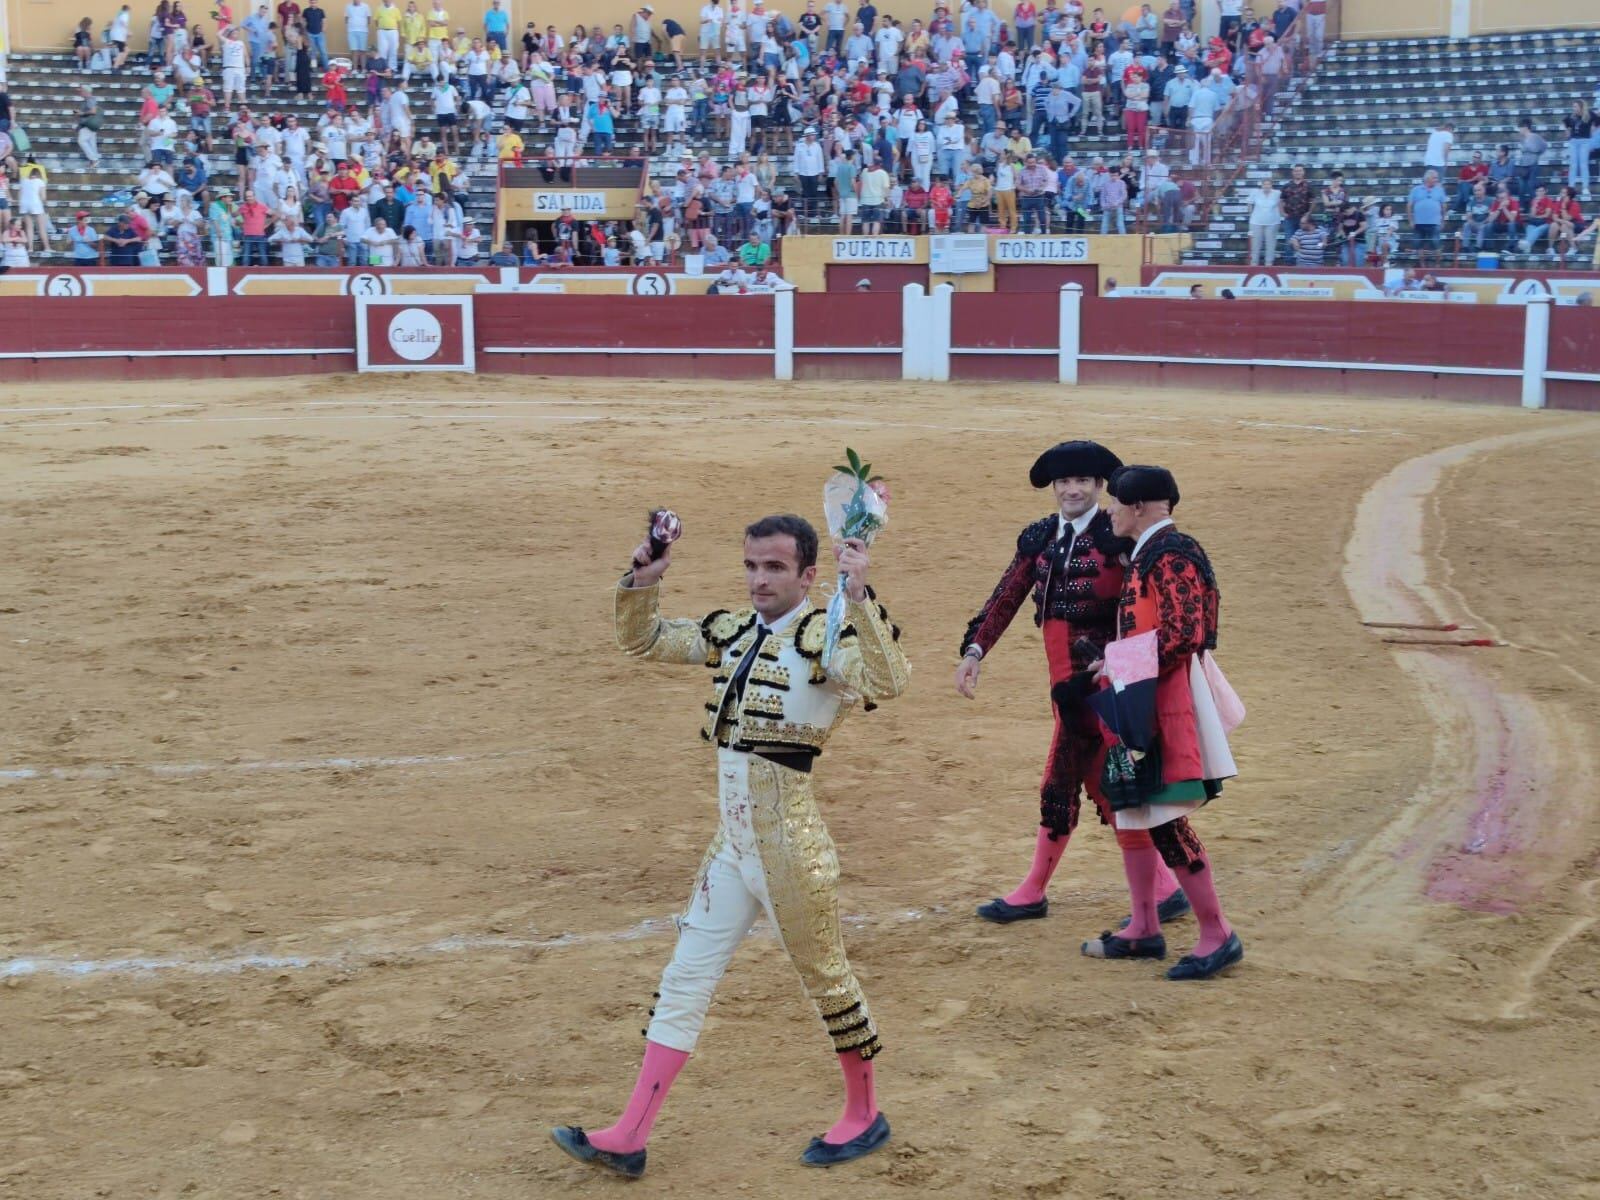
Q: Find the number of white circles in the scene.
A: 6